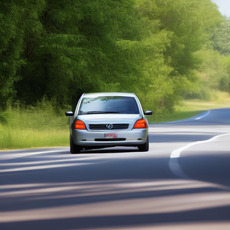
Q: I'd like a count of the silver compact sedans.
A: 1